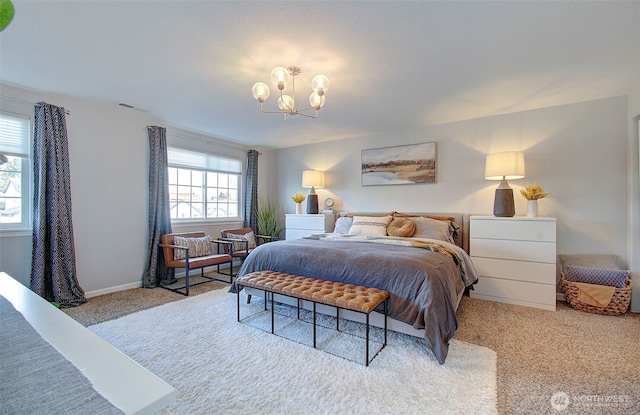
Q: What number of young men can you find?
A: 0